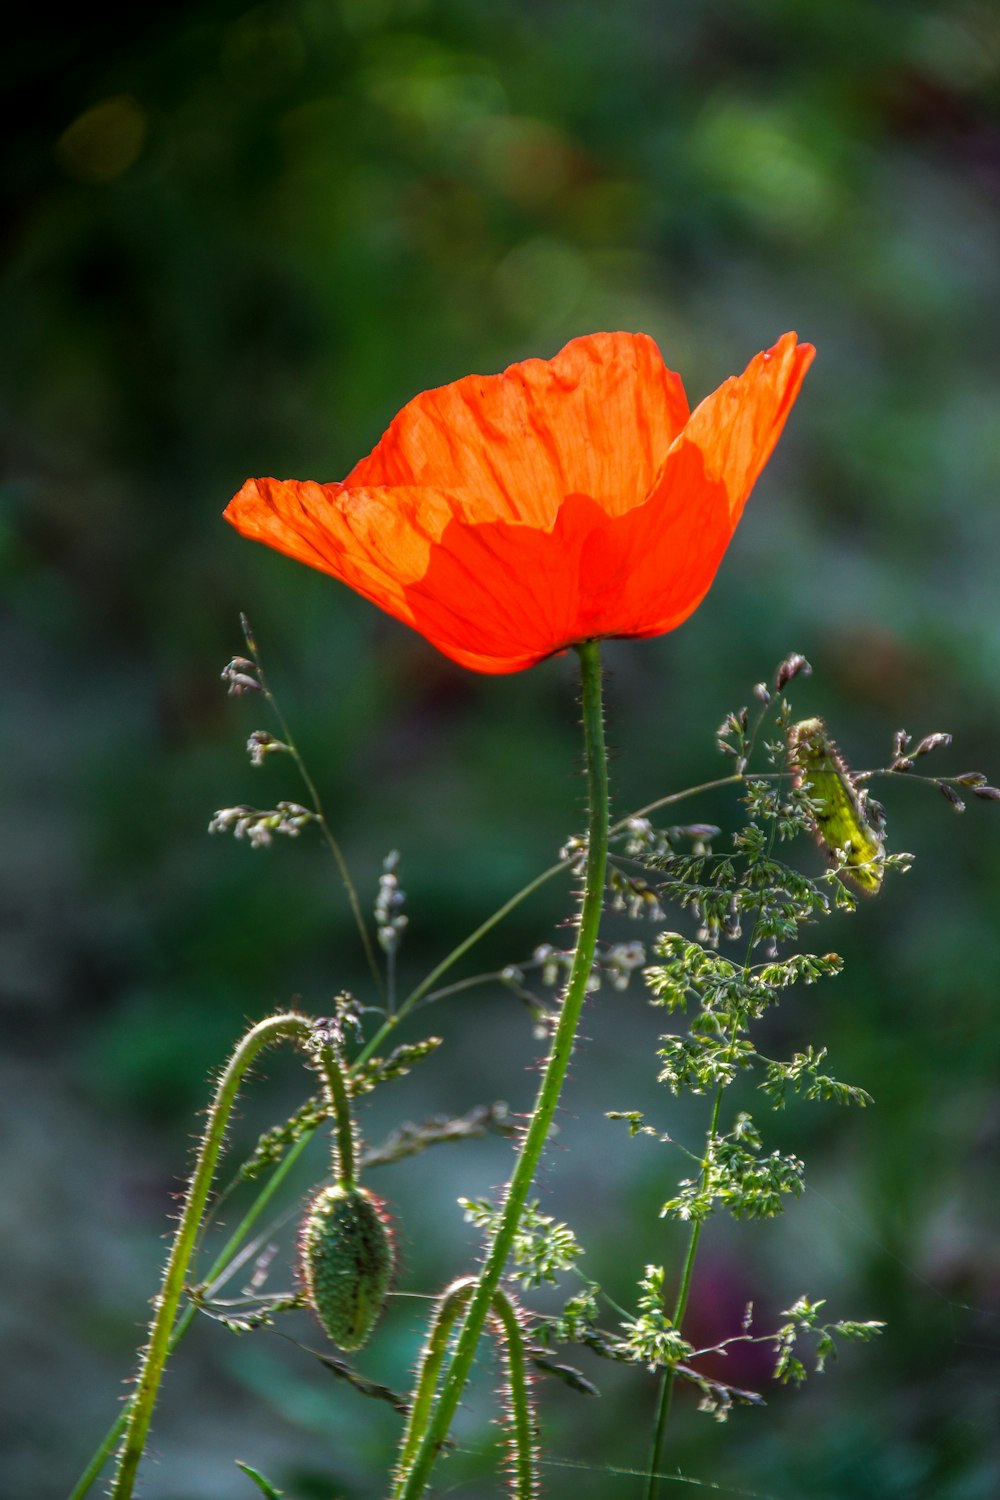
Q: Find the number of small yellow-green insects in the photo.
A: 1